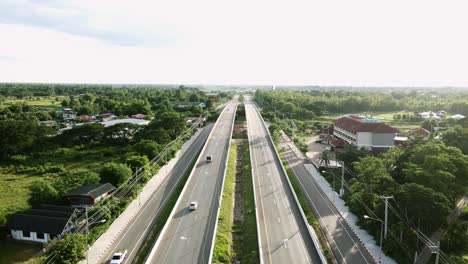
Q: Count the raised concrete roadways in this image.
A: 2